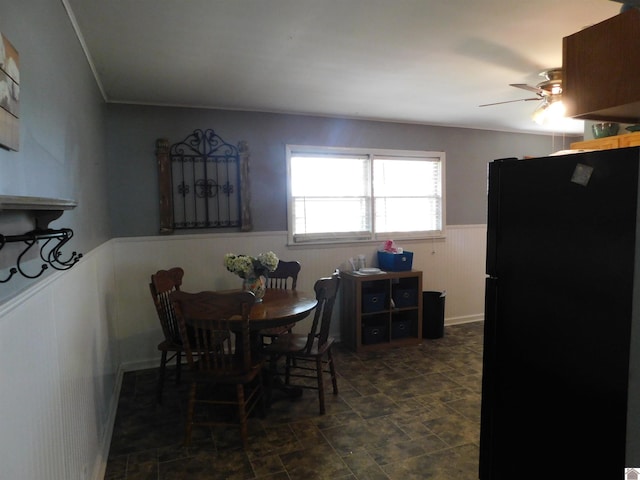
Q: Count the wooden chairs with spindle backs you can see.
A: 4